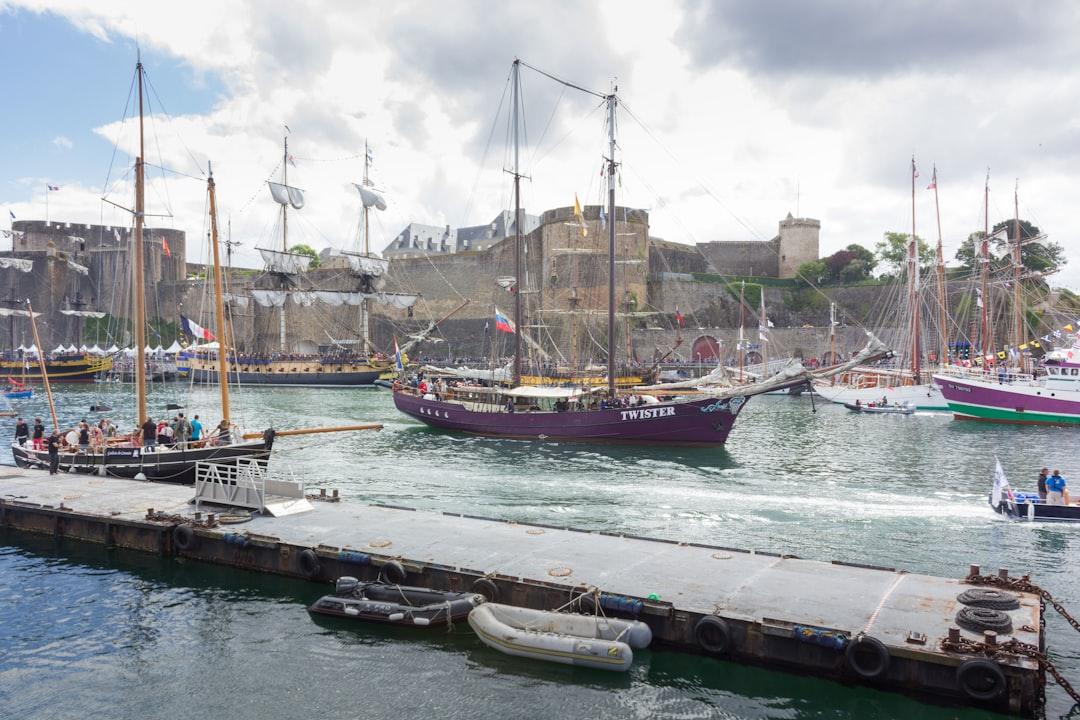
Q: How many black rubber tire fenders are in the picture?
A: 8